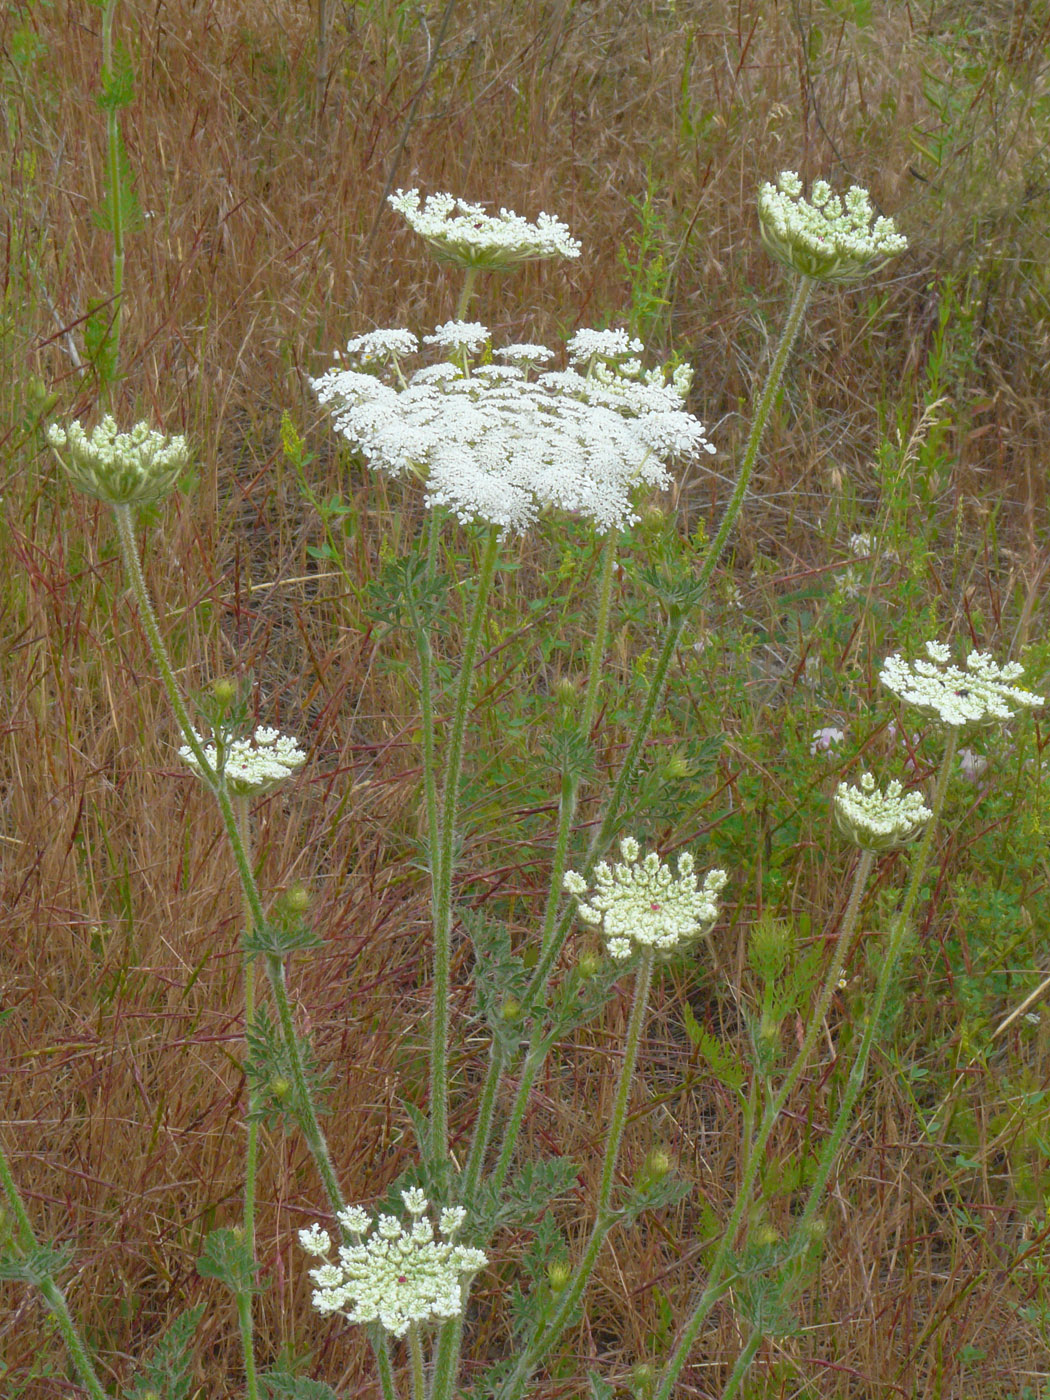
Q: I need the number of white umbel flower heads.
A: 9